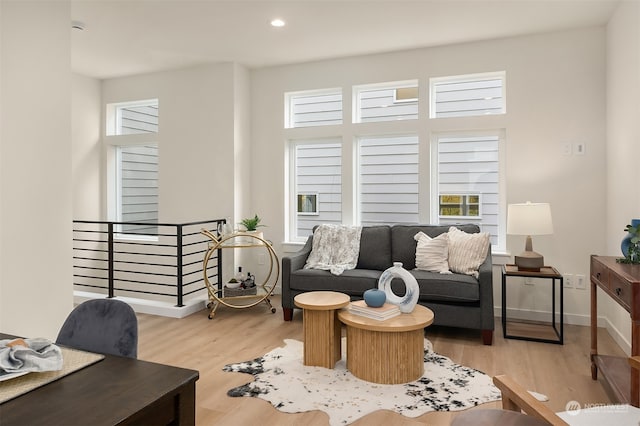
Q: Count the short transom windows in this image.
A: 4